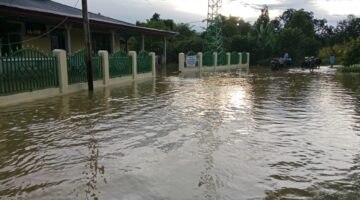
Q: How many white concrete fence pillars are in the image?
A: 10